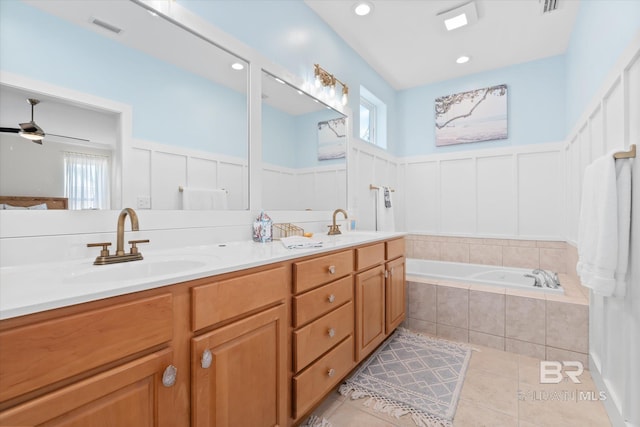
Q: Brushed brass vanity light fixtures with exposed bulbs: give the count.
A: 1